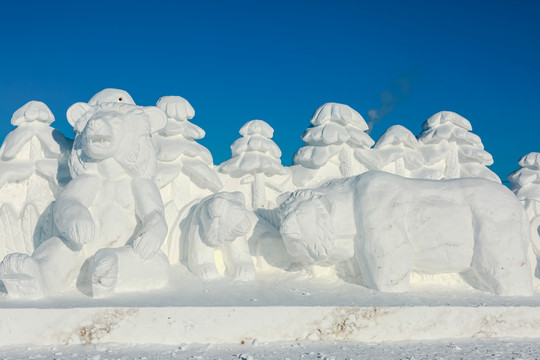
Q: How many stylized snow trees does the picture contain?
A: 7